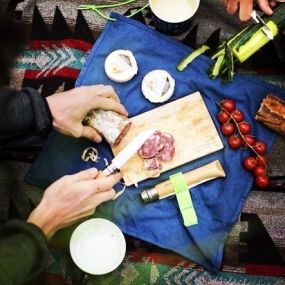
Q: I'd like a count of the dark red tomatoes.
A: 12